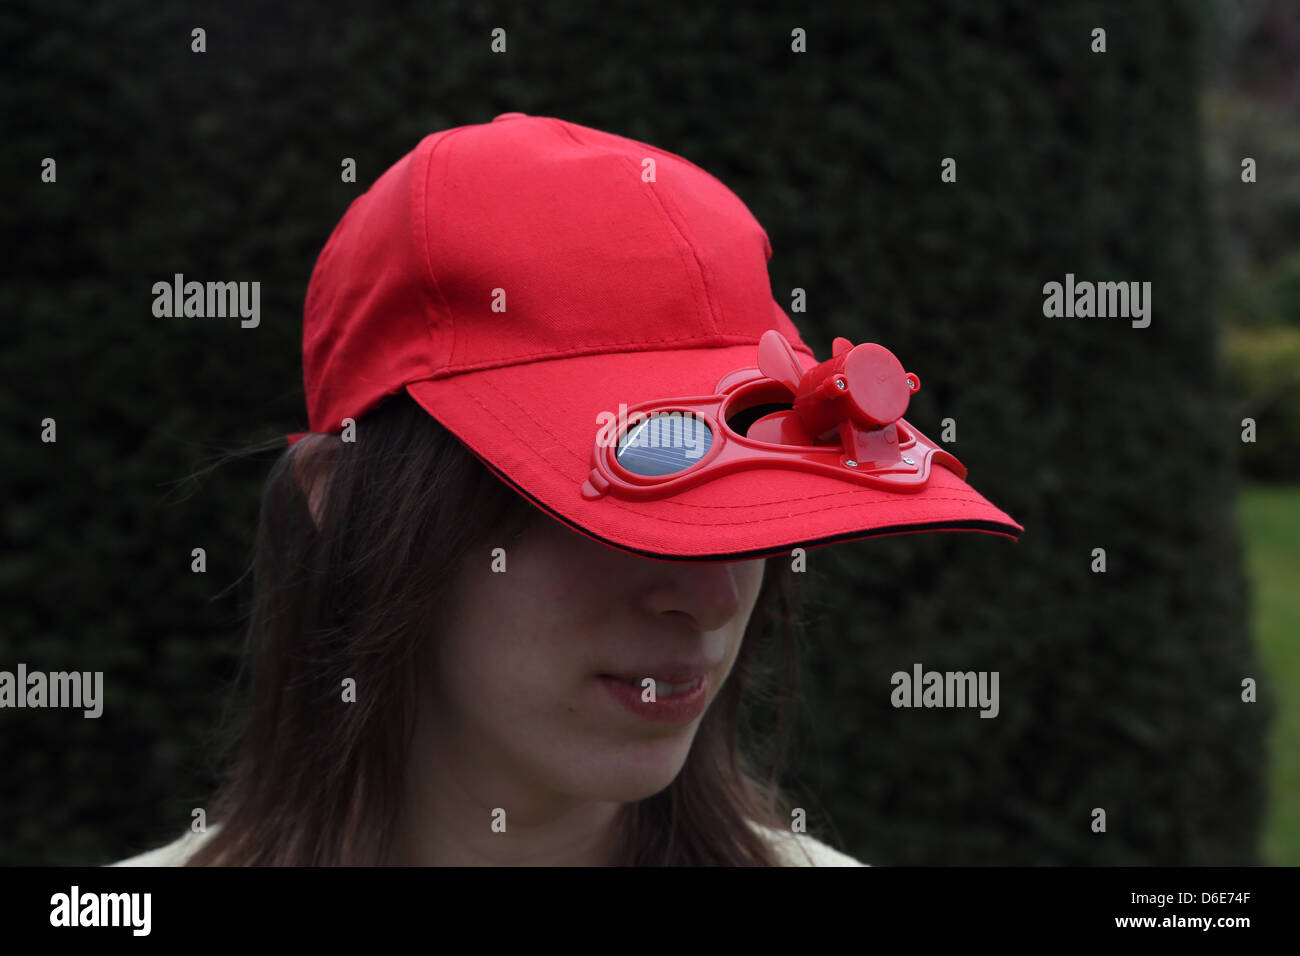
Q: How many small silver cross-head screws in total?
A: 4